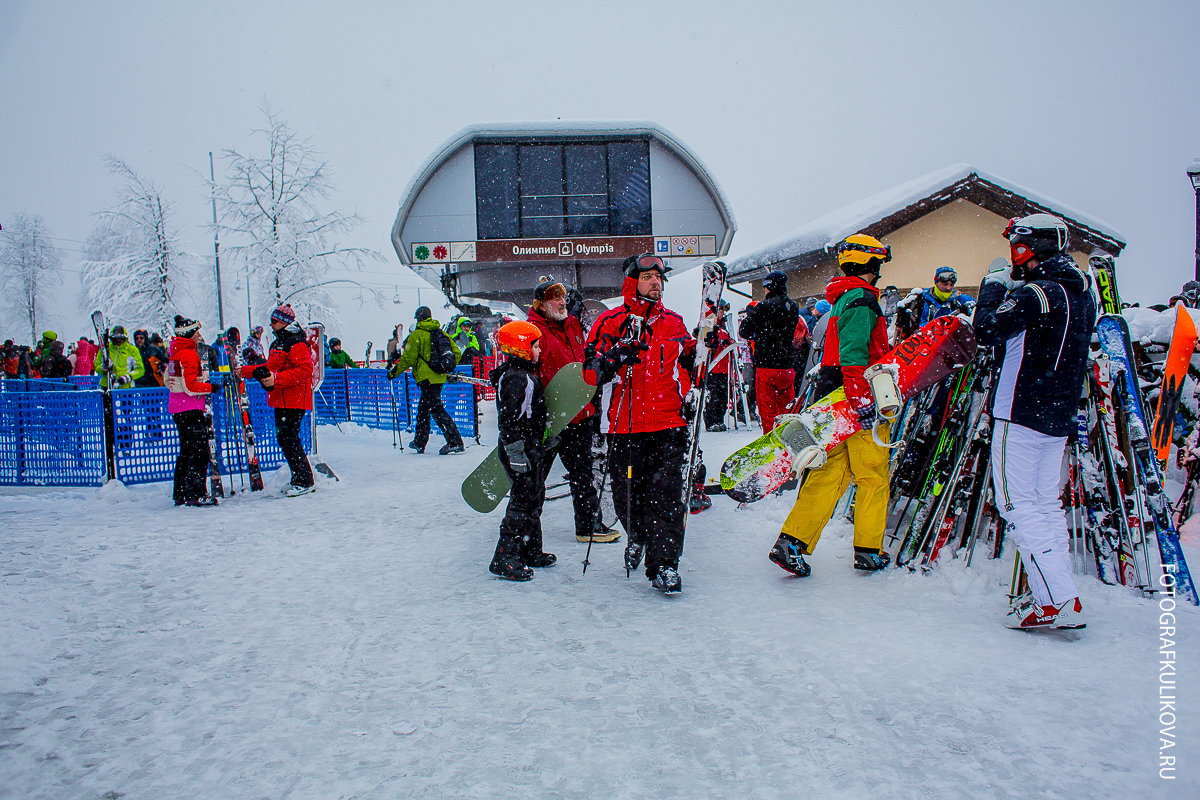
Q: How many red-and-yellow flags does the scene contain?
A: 0